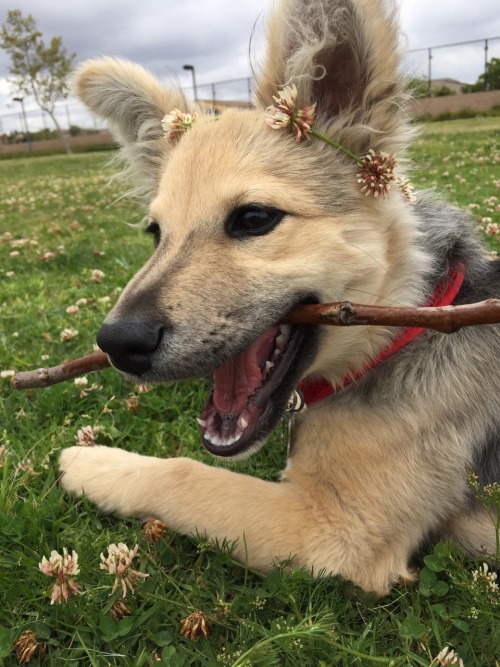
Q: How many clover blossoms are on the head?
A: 4